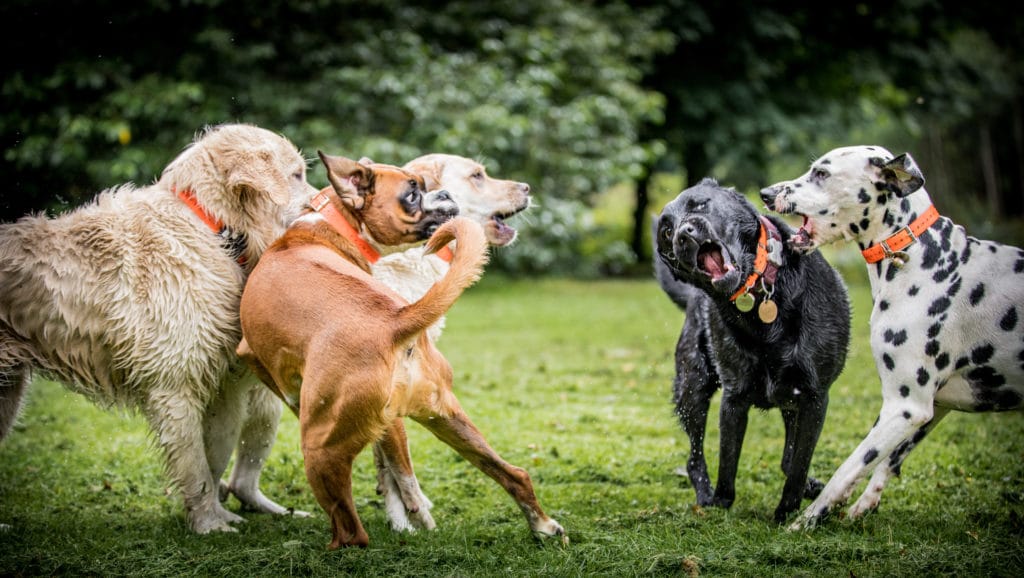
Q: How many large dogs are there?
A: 5